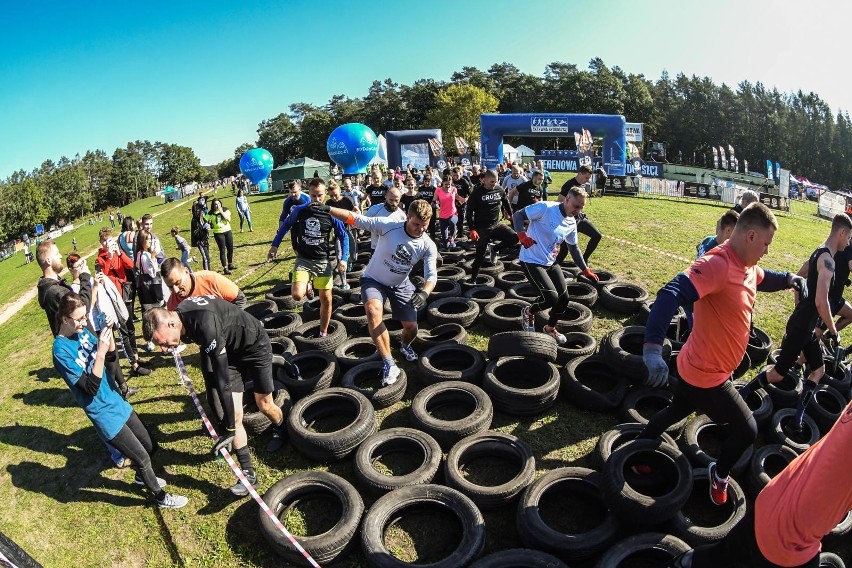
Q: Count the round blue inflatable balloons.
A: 2